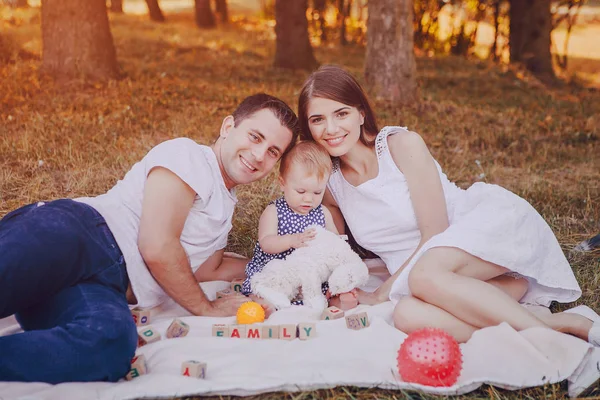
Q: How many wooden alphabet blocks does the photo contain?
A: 15